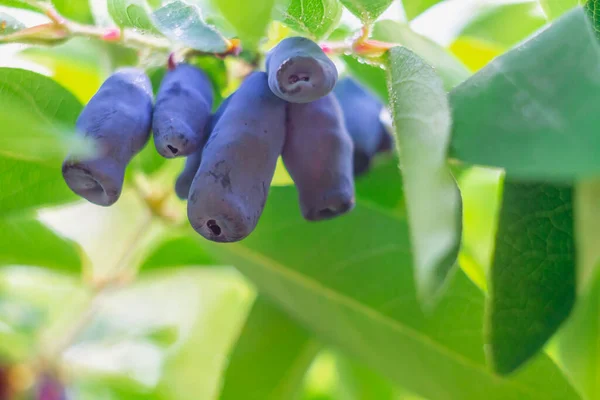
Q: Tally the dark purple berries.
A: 7